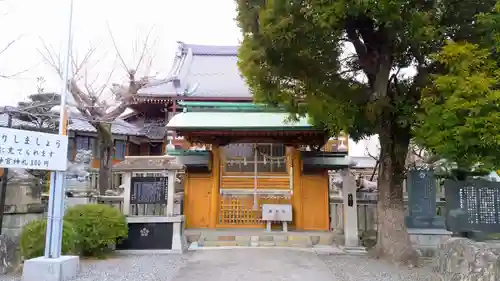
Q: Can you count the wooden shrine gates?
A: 1